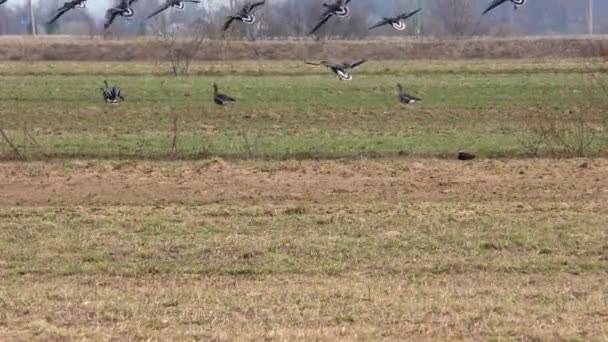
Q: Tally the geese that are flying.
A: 8